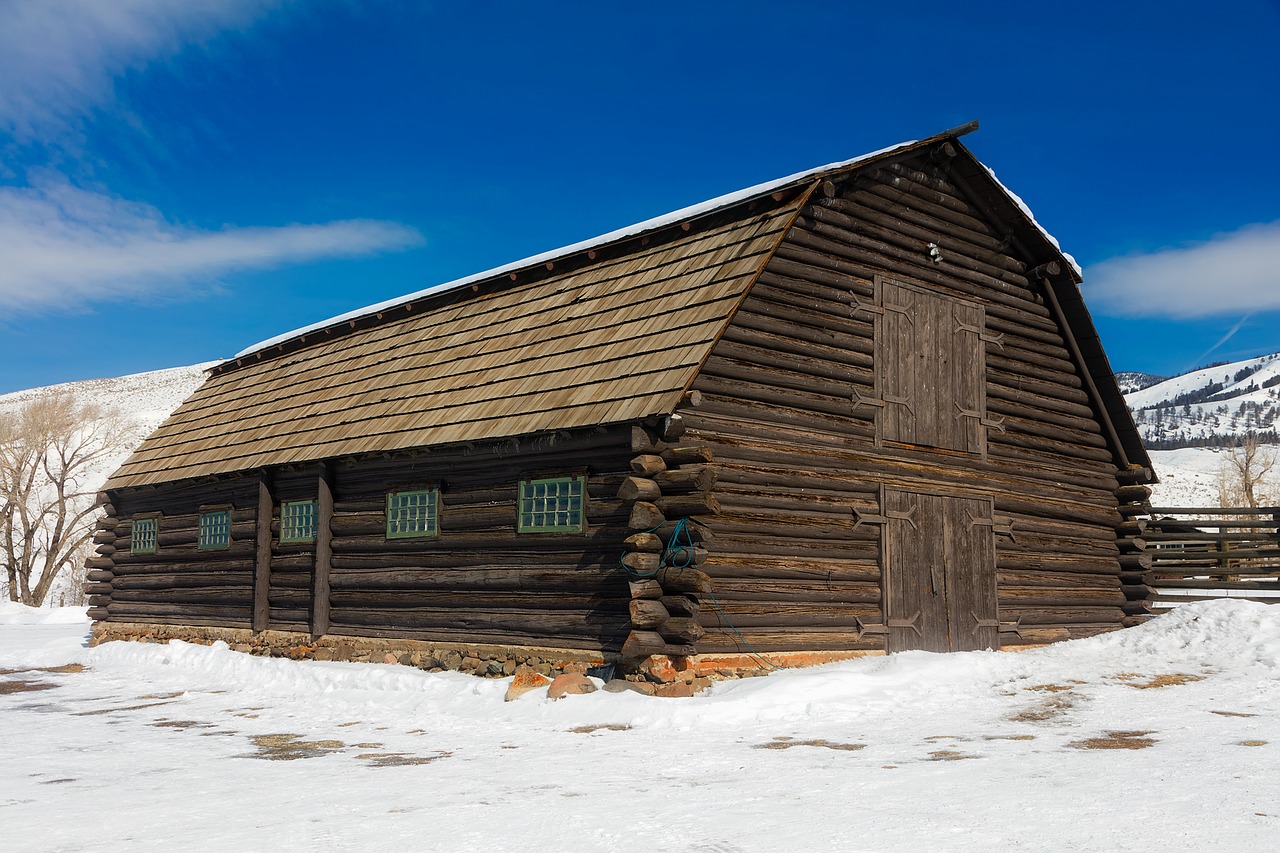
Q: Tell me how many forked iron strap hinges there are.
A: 8